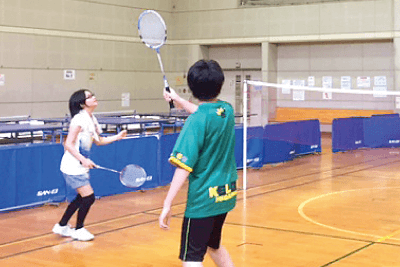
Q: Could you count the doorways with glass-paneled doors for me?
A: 1